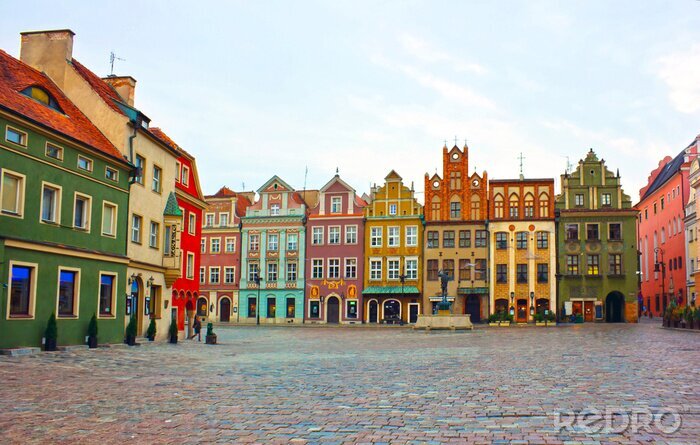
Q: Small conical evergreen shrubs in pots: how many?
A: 6